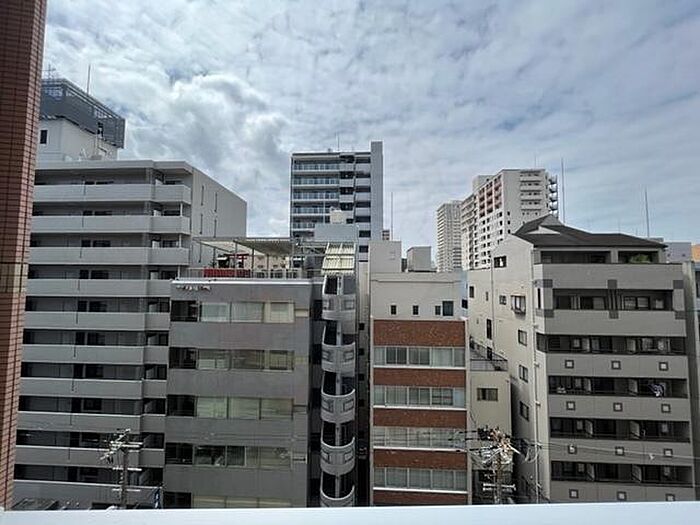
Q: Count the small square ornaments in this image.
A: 12